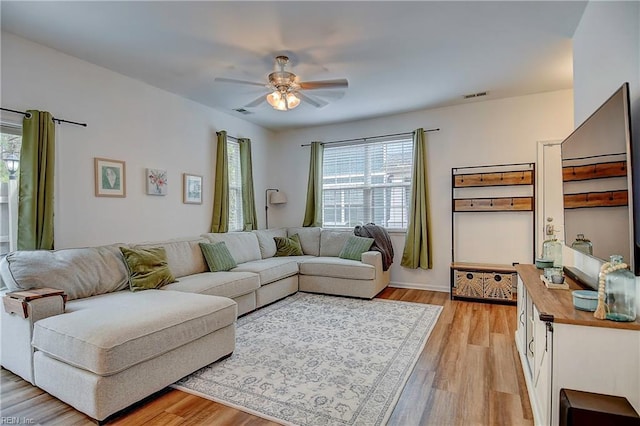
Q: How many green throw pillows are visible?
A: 4